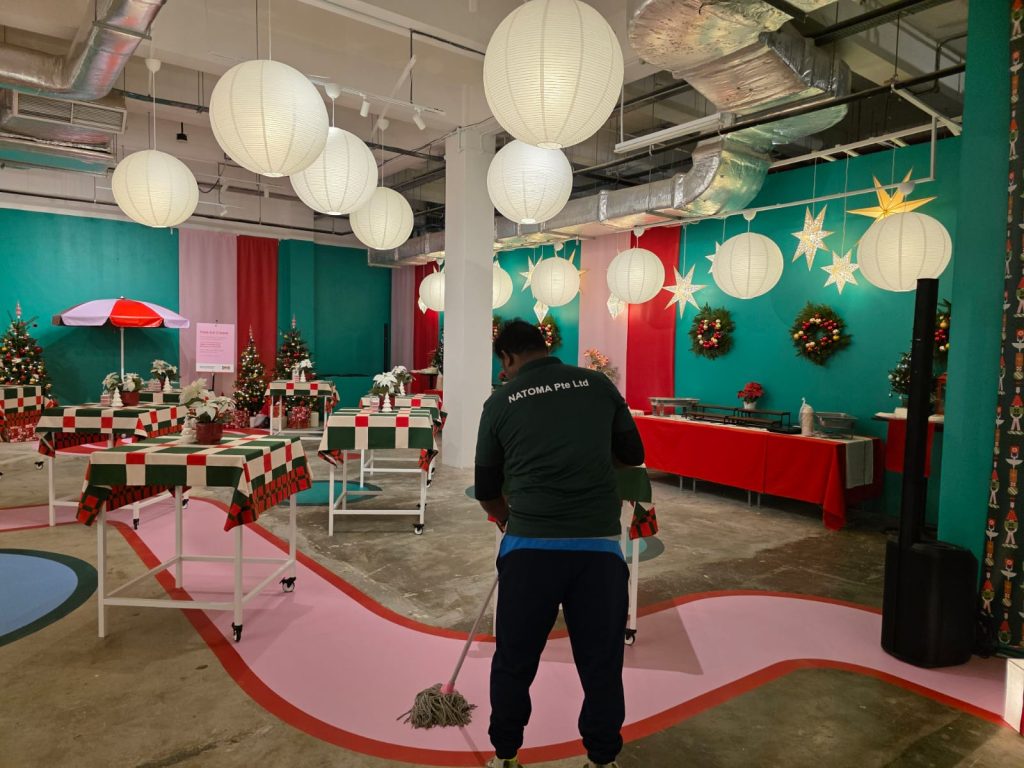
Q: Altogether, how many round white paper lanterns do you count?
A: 12